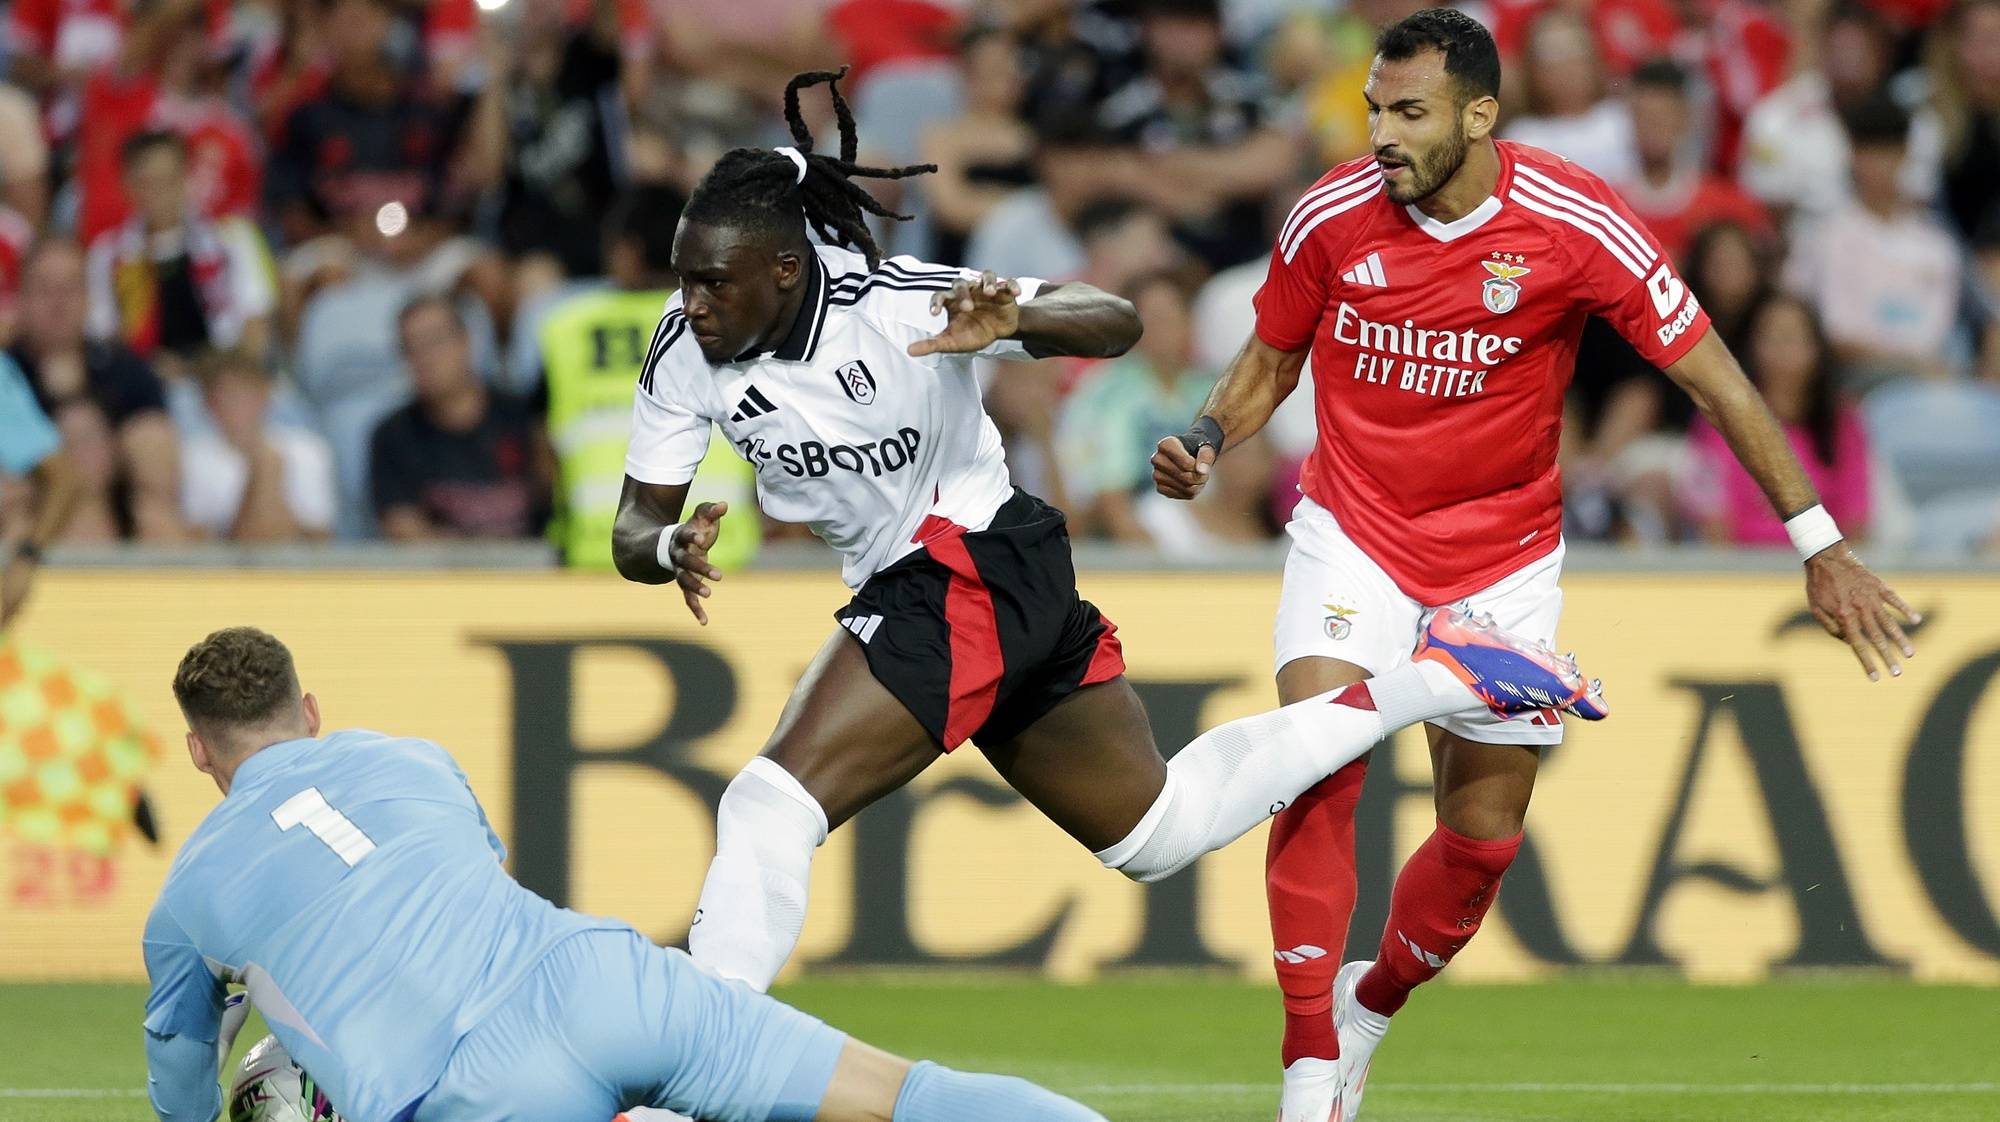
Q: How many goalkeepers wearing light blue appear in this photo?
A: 1